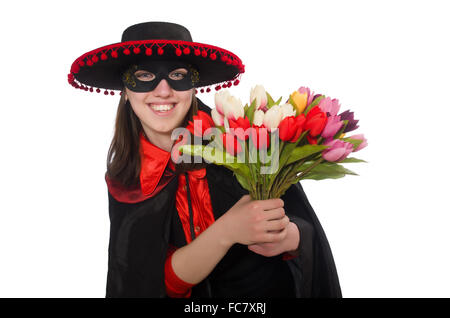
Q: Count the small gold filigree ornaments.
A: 2